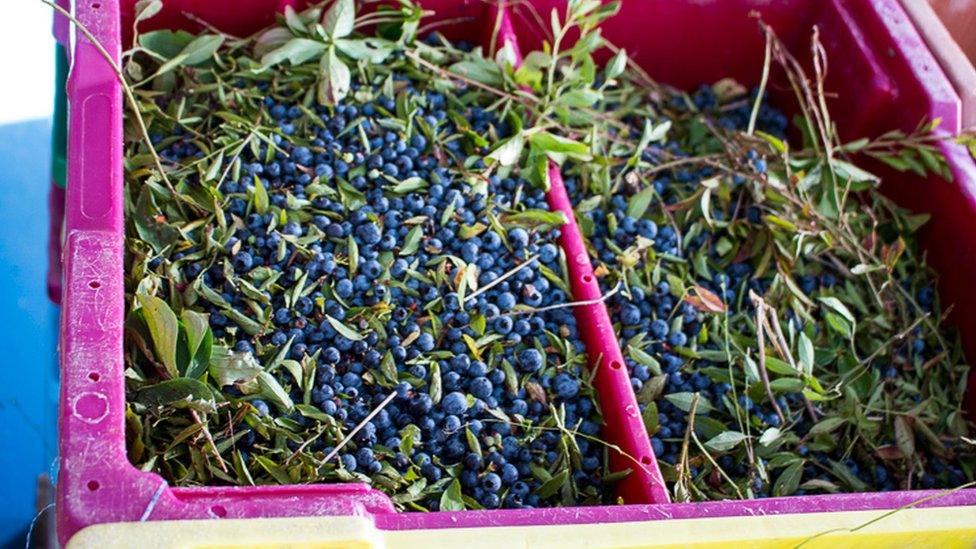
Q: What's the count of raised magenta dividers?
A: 1